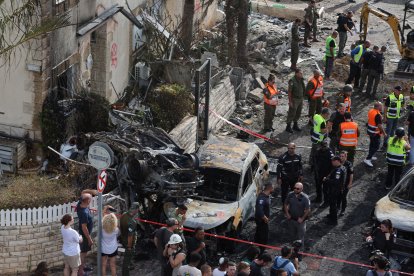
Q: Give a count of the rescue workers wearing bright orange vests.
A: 5